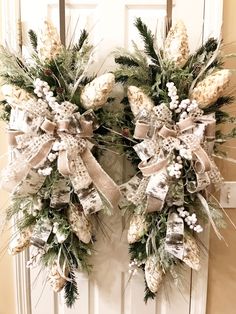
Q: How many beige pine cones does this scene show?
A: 12